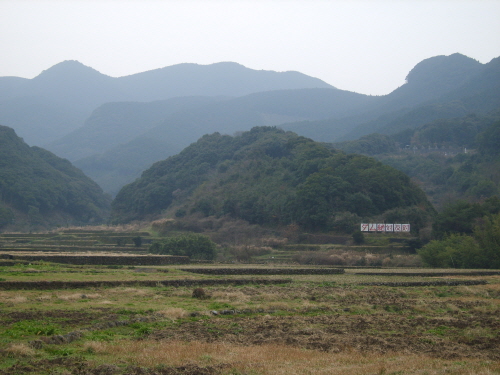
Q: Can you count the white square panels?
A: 6